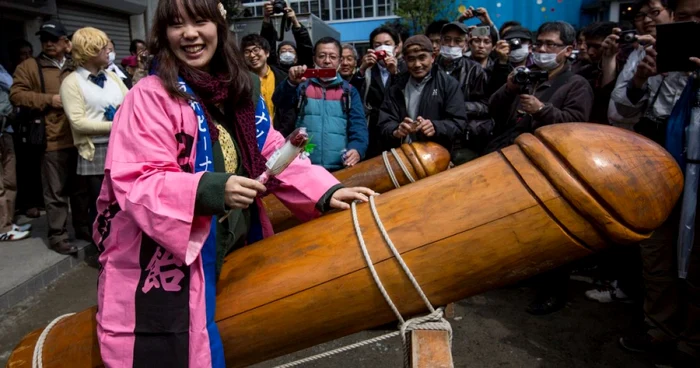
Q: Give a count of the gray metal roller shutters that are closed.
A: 1